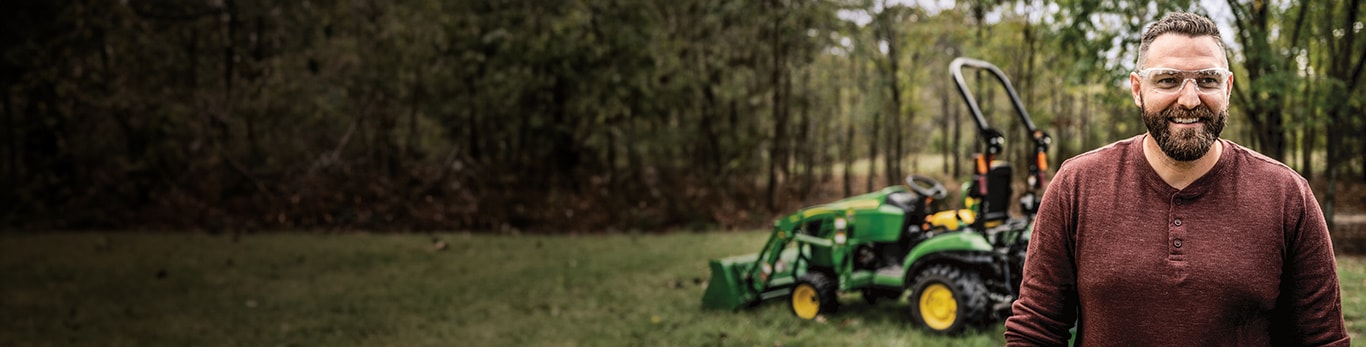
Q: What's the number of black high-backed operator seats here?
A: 1